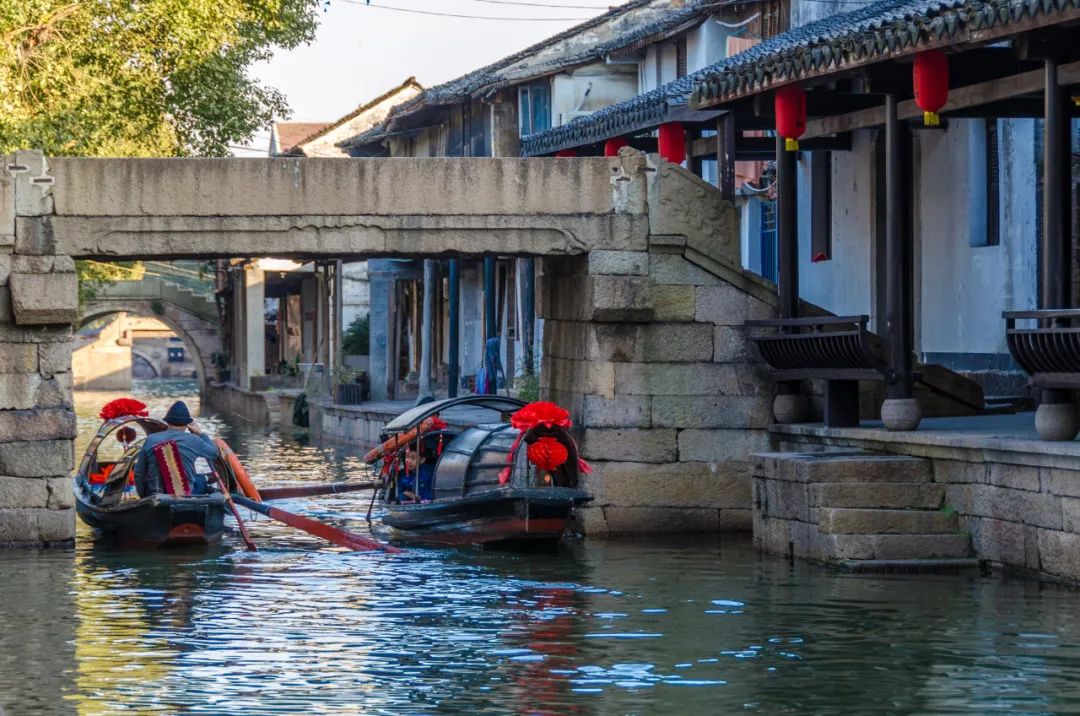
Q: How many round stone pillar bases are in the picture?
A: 3